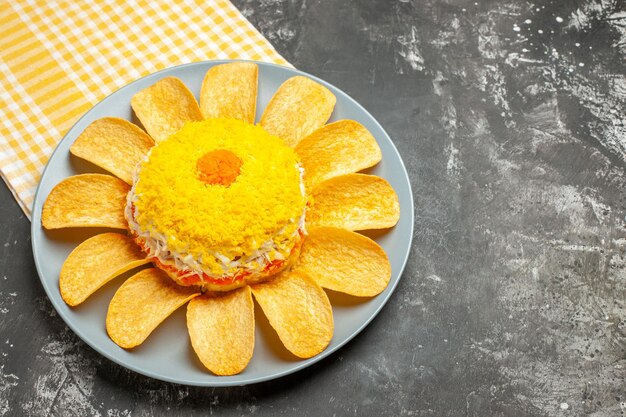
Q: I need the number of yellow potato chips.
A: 12